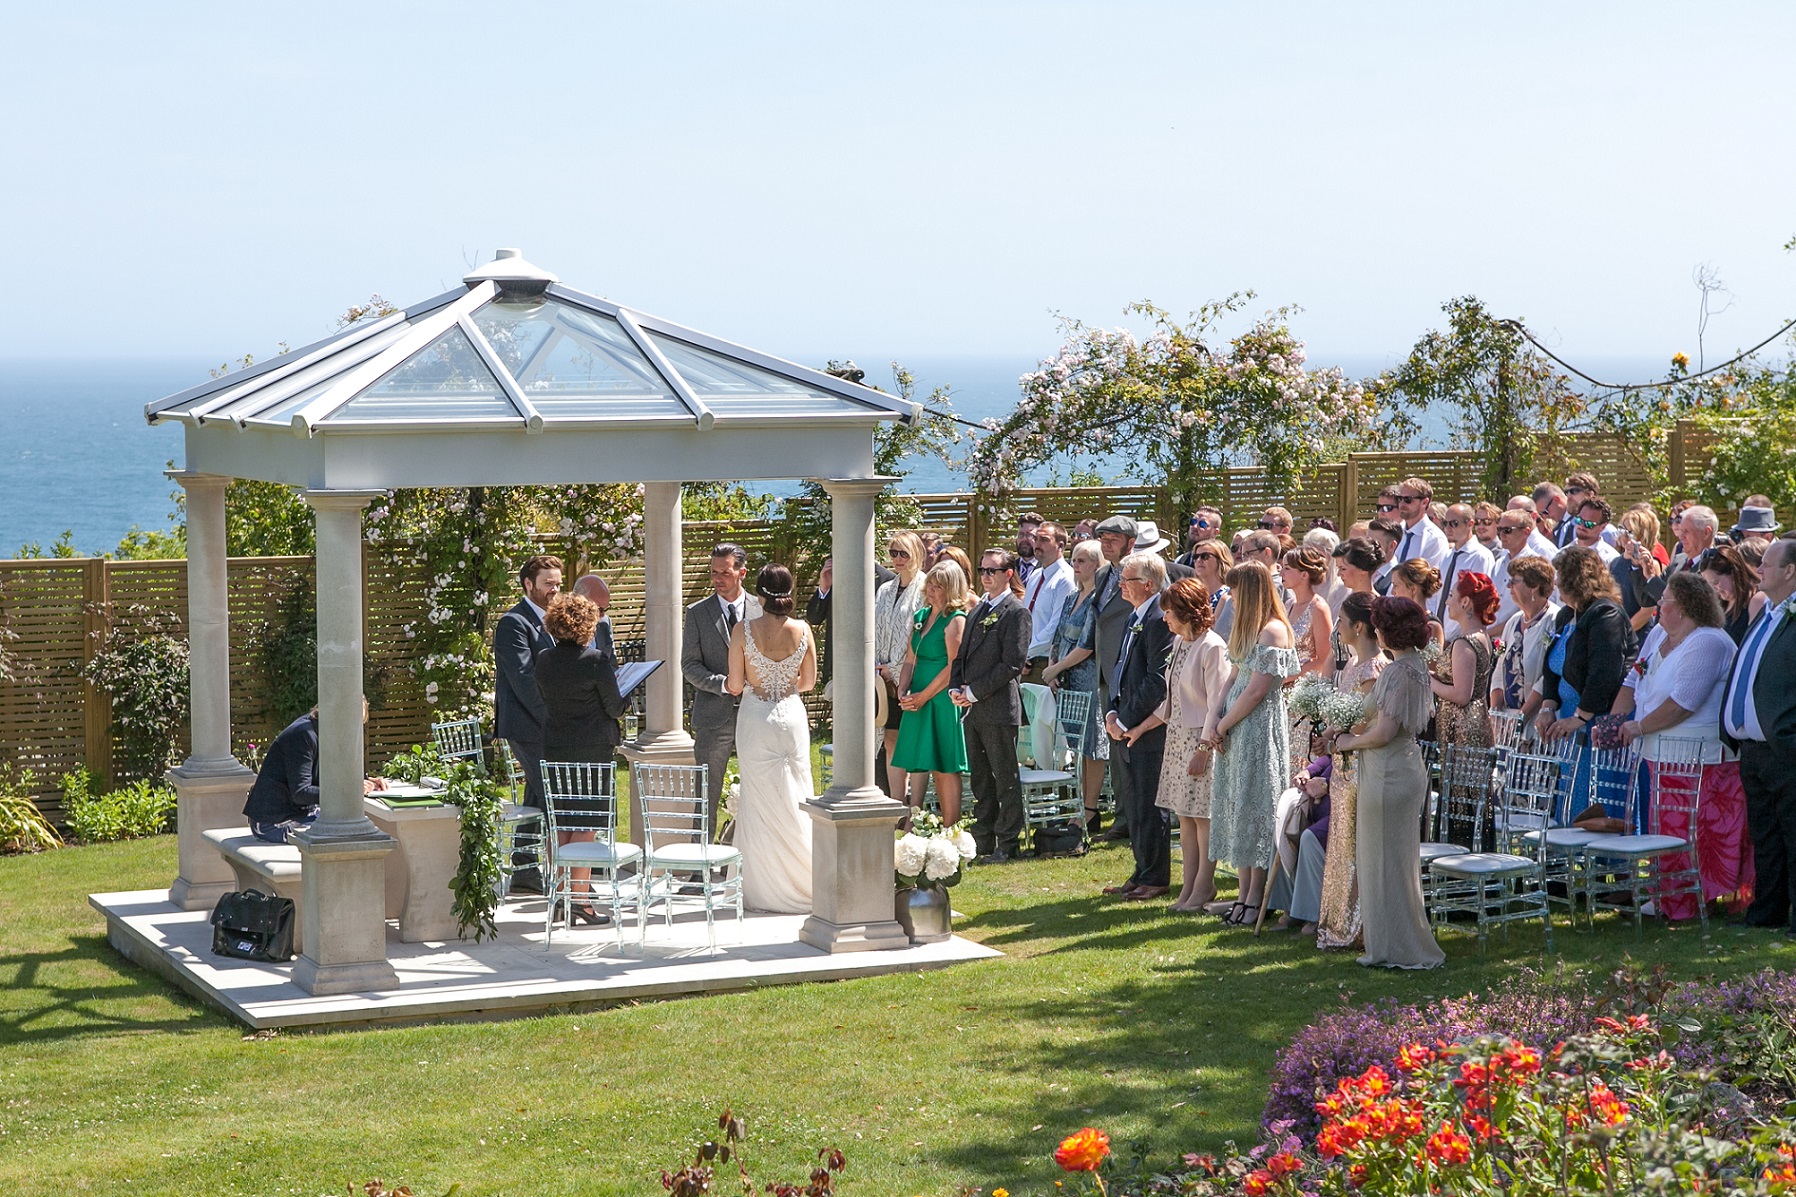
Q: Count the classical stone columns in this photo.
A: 4